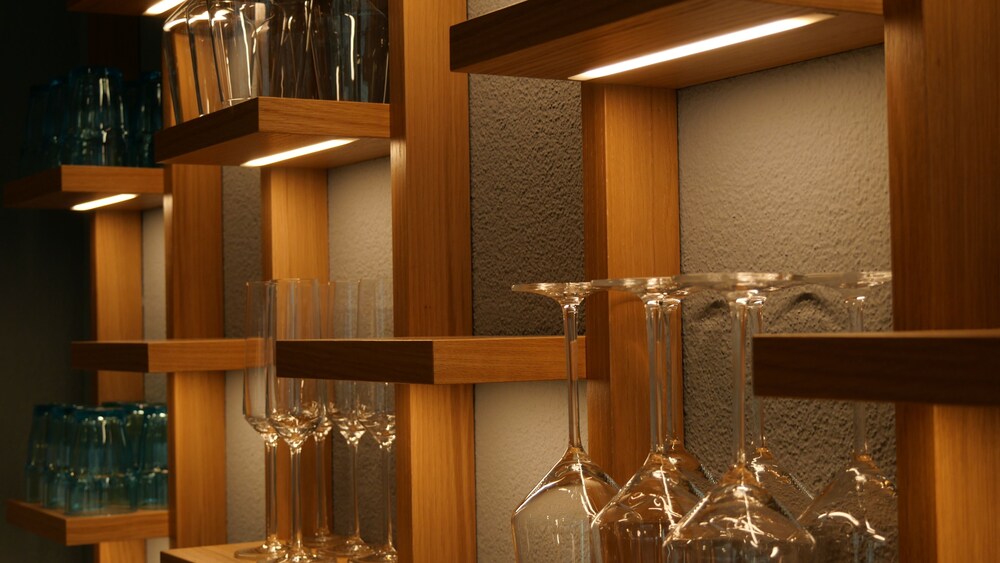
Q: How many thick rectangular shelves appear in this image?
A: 9